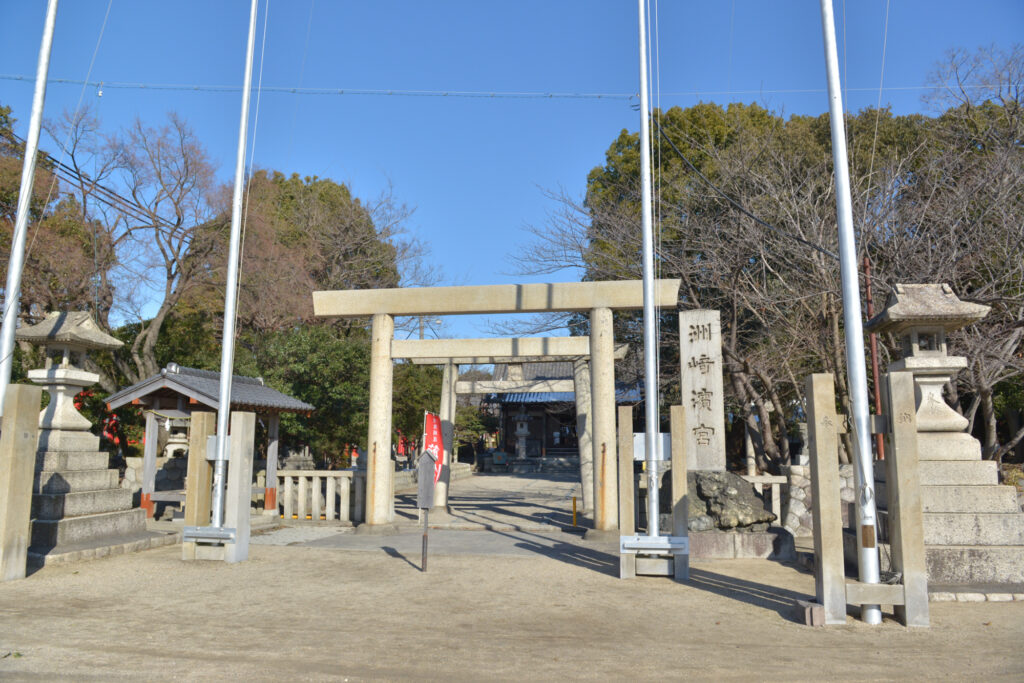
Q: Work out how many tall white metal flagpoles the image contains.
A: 4